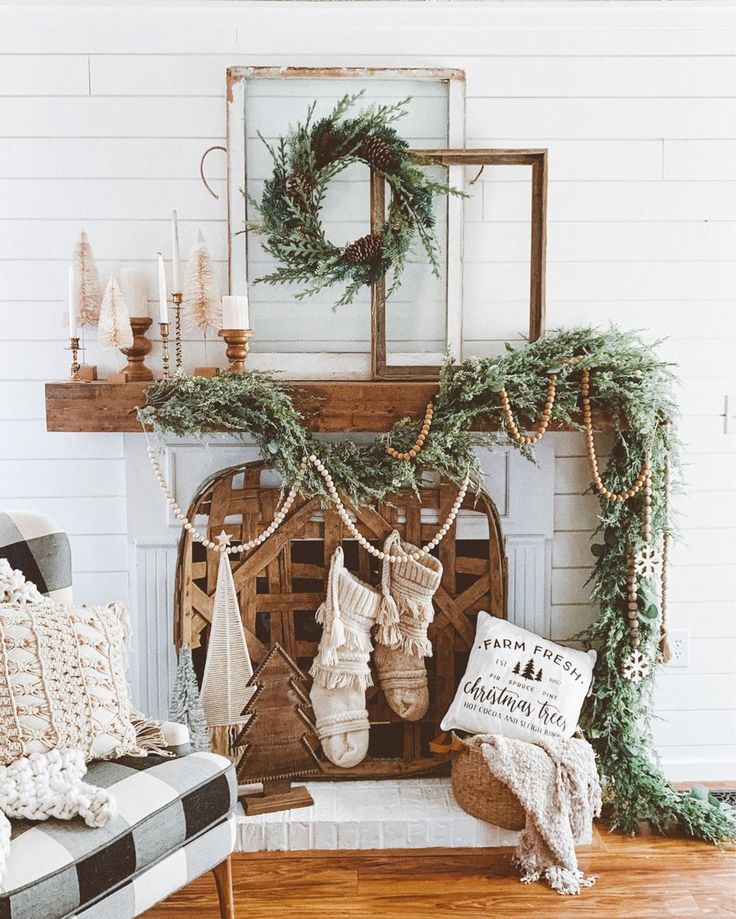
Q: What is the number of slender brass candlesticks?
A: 3